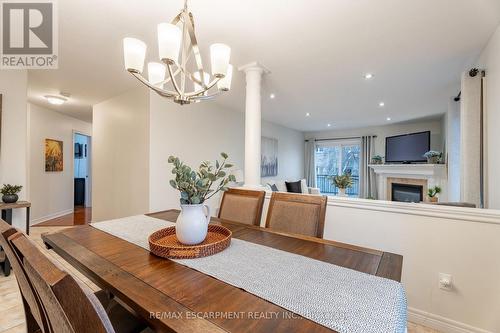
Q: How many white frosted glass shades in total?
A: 6